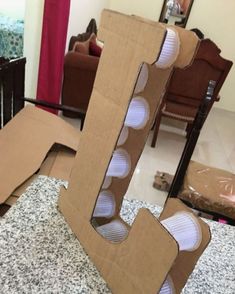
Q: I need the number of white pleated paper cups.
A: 10